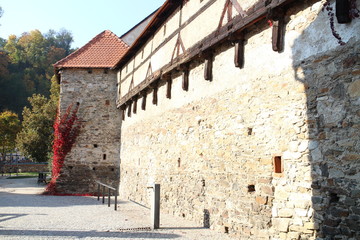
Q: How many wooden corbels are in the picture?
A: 11